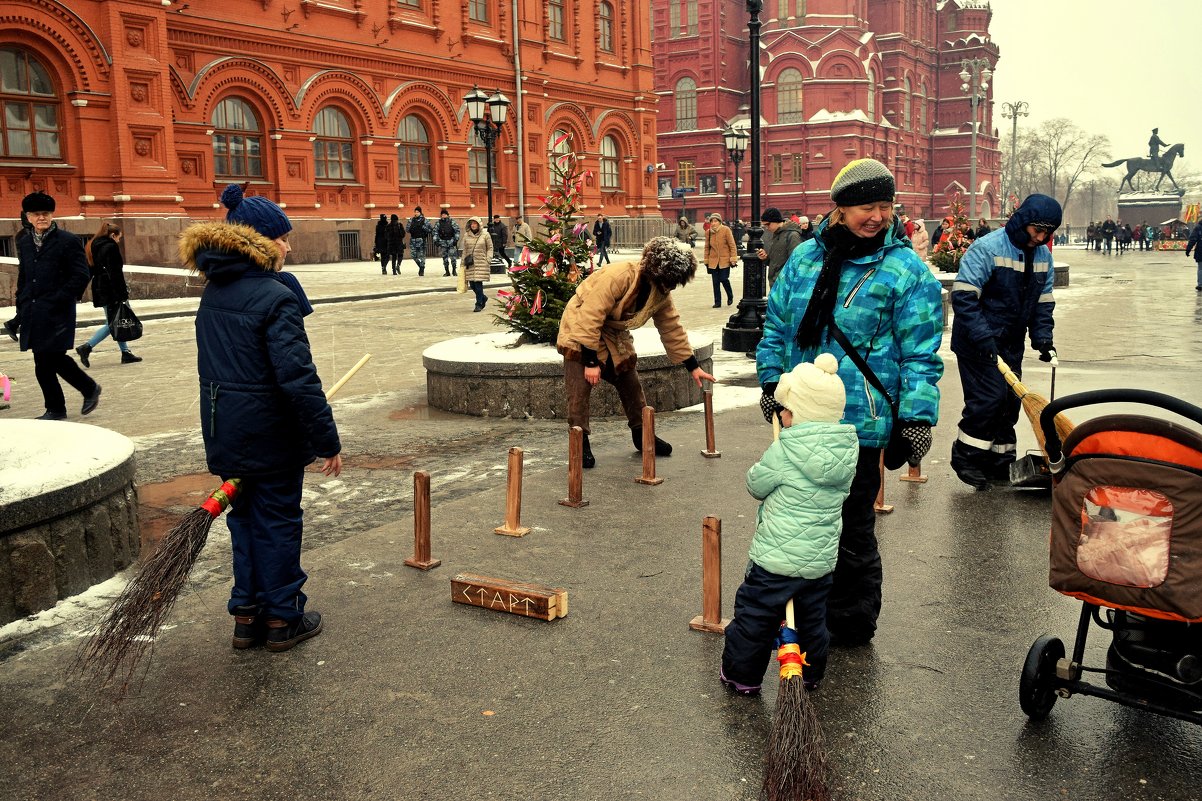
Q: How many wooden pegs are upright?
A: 8